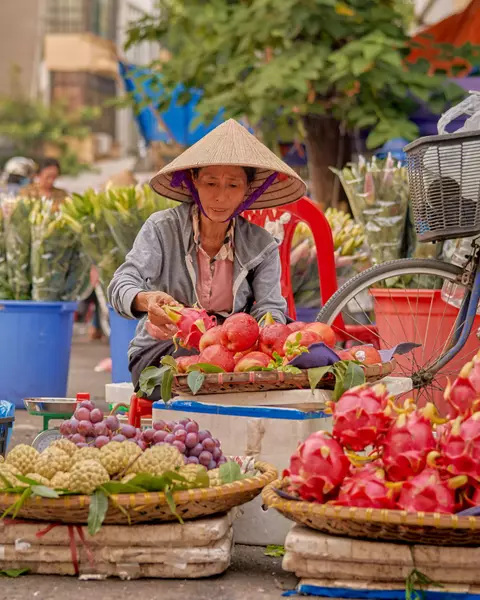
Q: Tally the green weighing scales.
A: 1